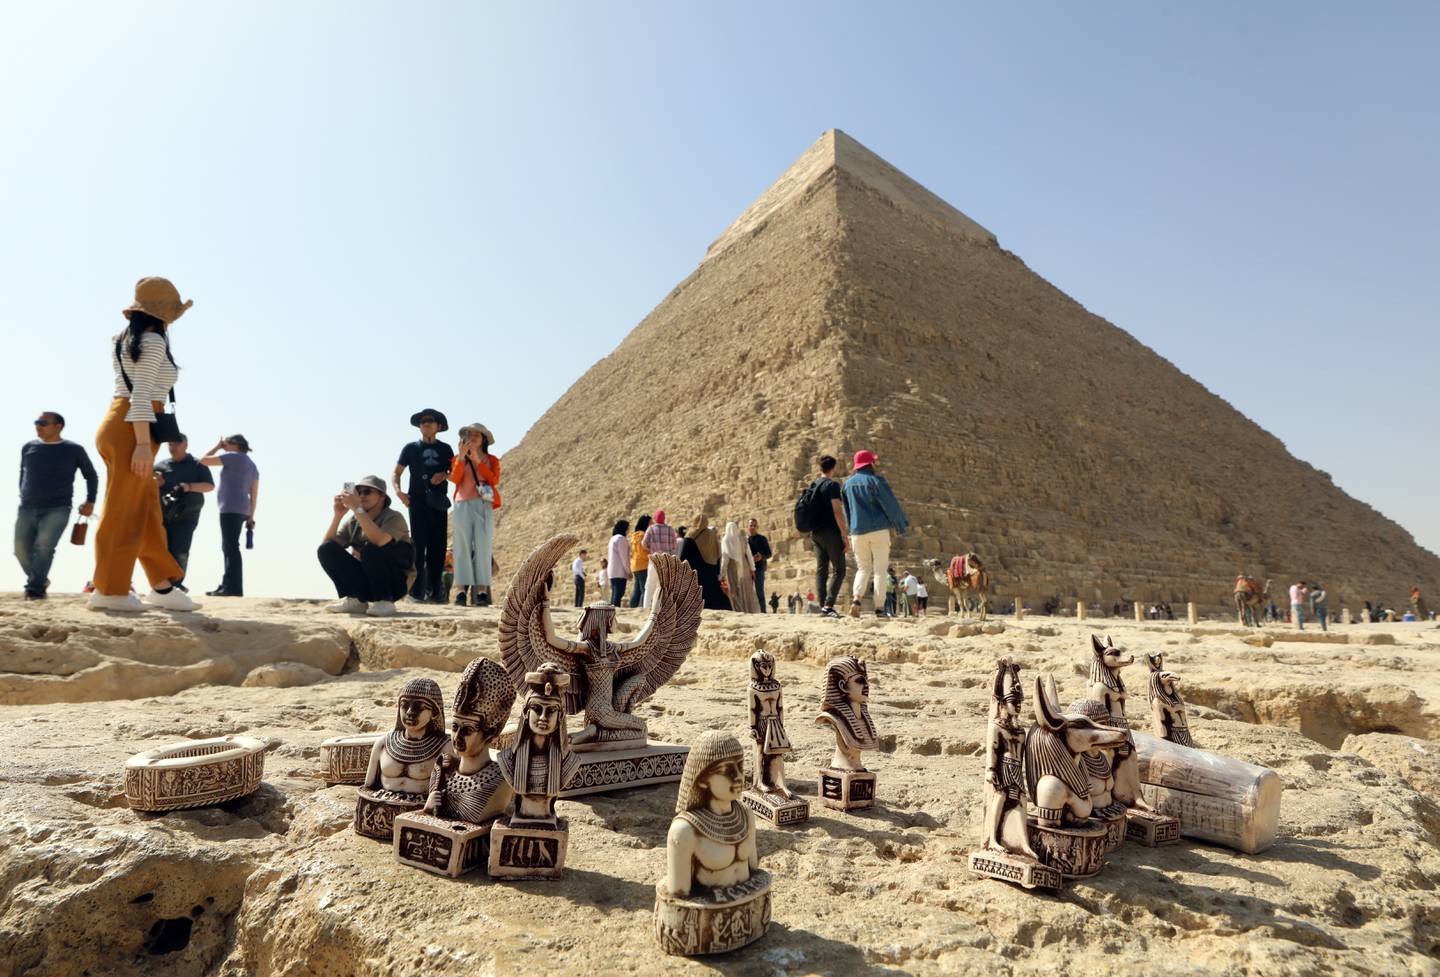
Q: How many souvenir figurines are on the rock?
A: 12